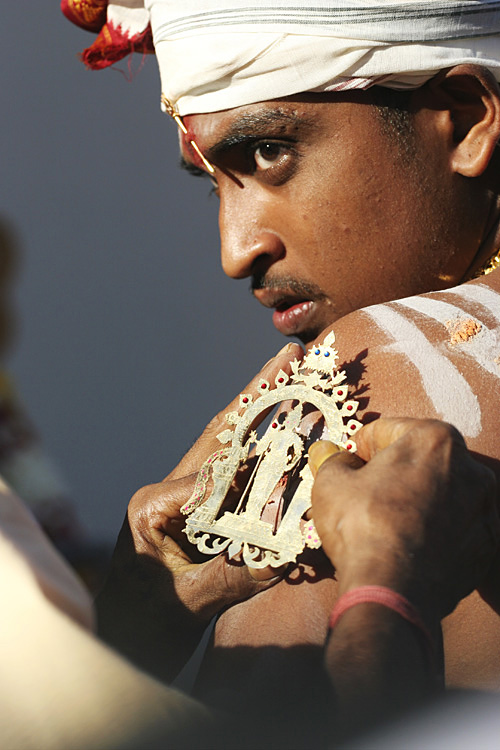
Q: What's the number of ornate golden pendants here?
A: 1